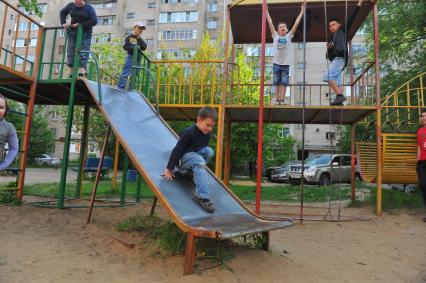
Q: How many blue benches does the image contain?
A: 1